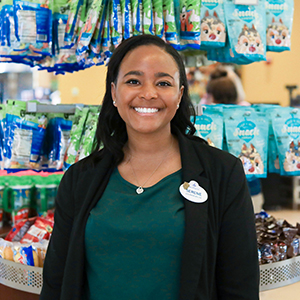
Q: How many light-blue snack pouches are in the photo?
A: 6